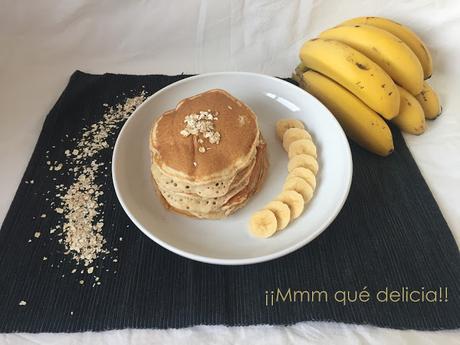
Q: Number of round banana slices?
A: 9